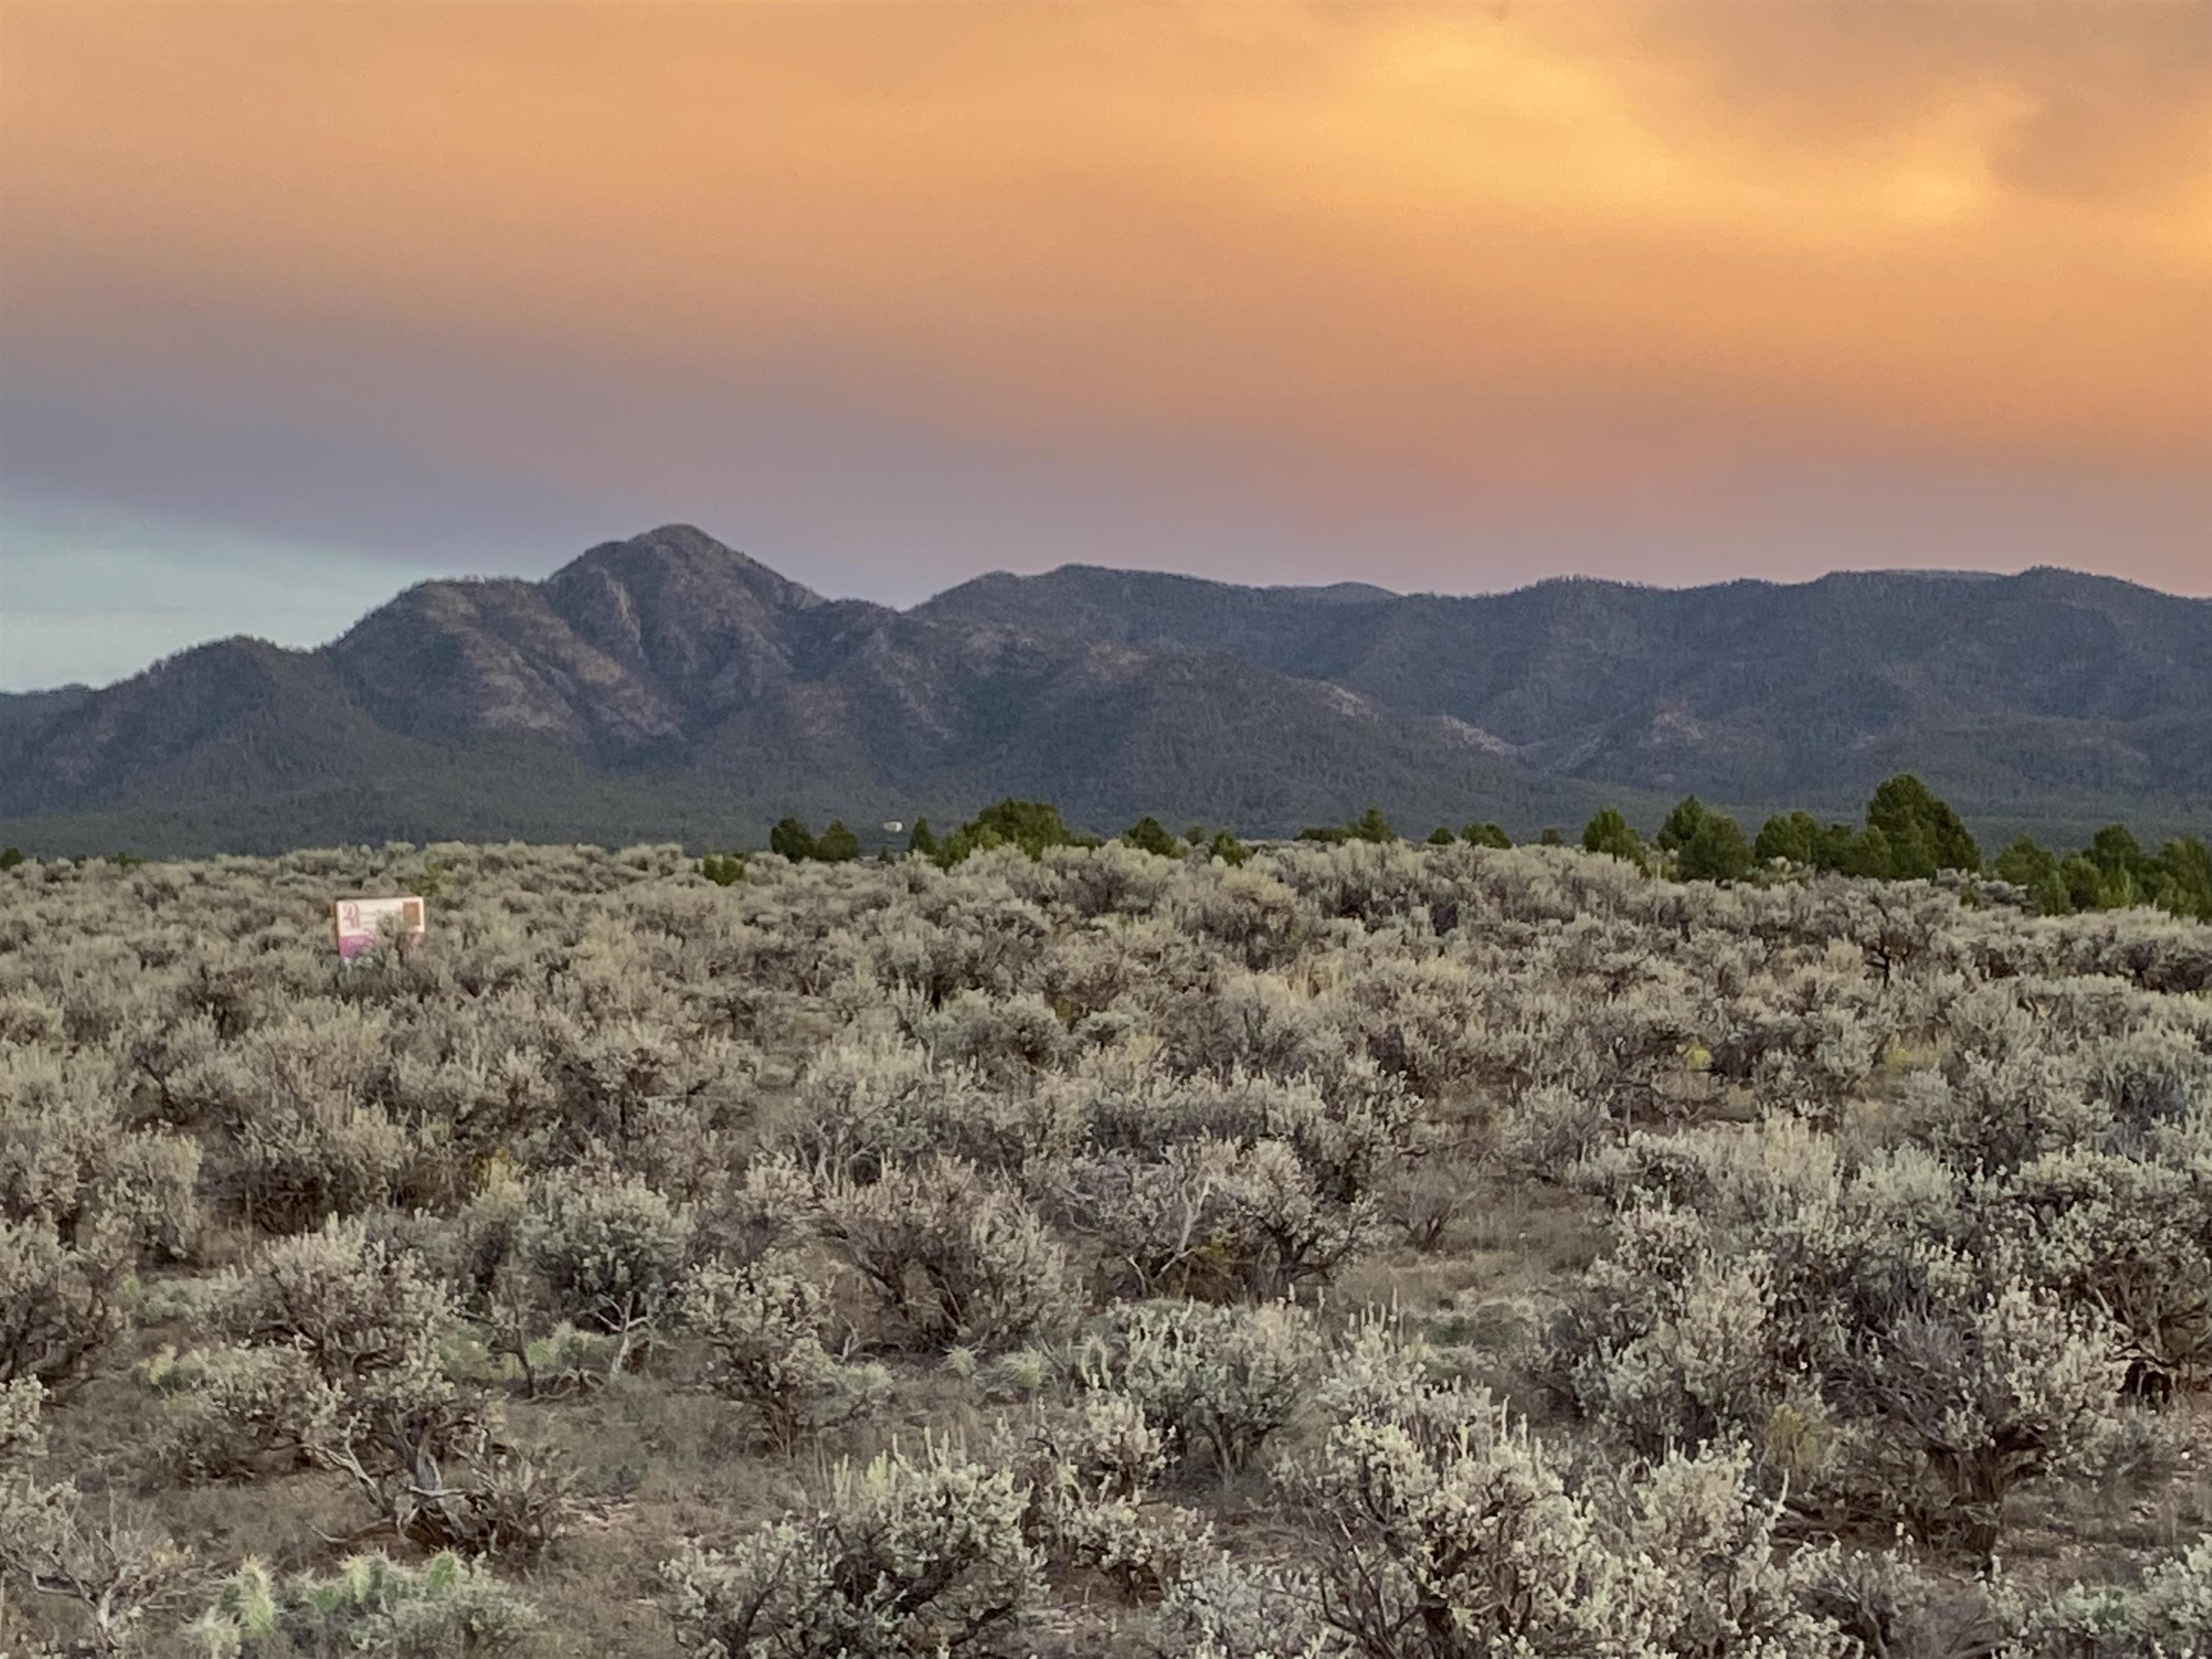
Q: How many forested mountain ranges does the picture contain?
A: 1